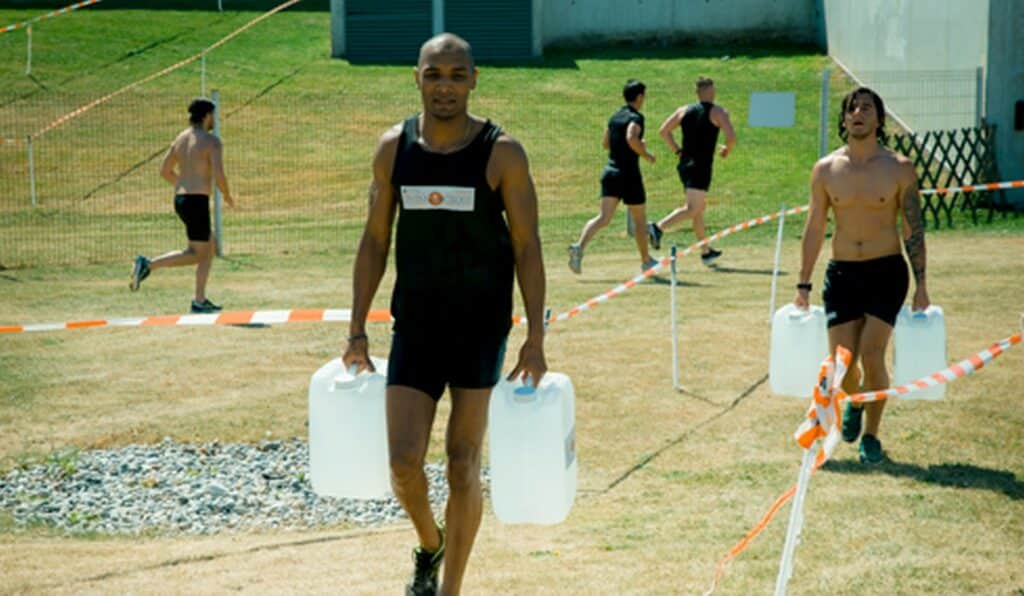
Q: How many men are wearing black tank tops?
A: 3